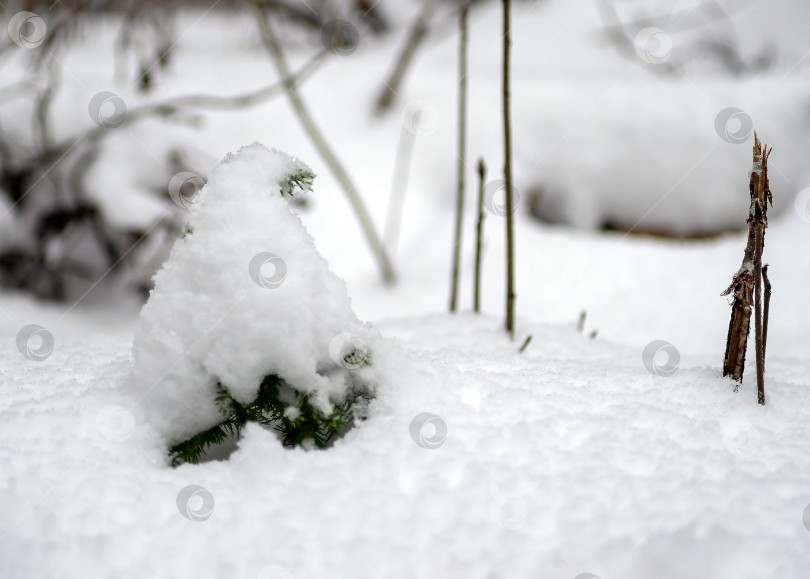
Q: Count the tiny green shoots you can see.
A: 3